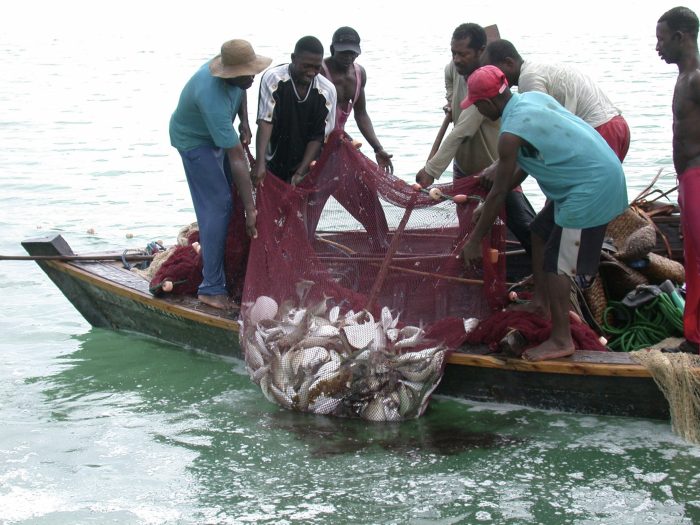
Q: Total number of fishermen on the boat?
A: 7